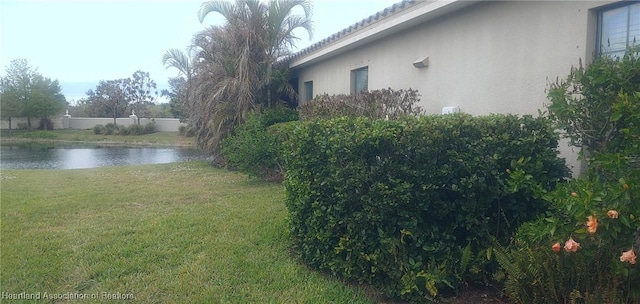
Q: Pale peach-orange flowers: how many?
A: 5